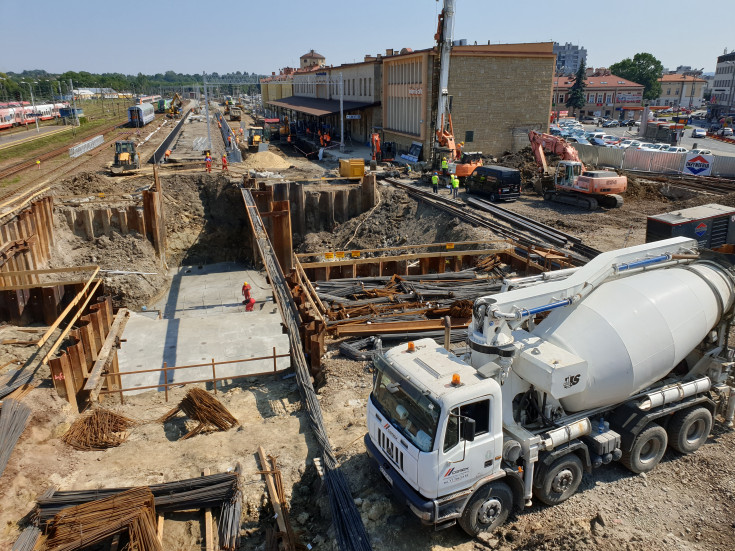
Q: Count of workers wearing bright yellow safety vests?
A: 4